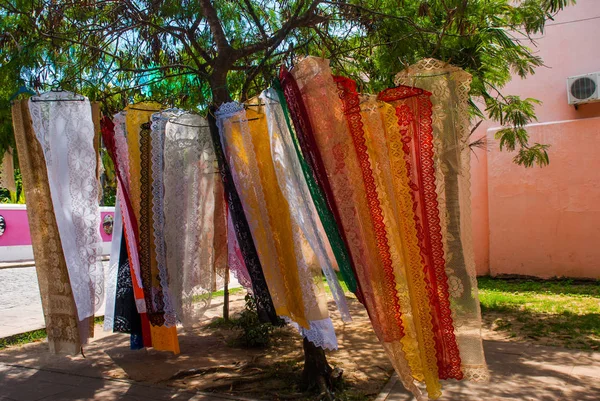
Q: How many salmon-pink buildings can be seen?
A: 1